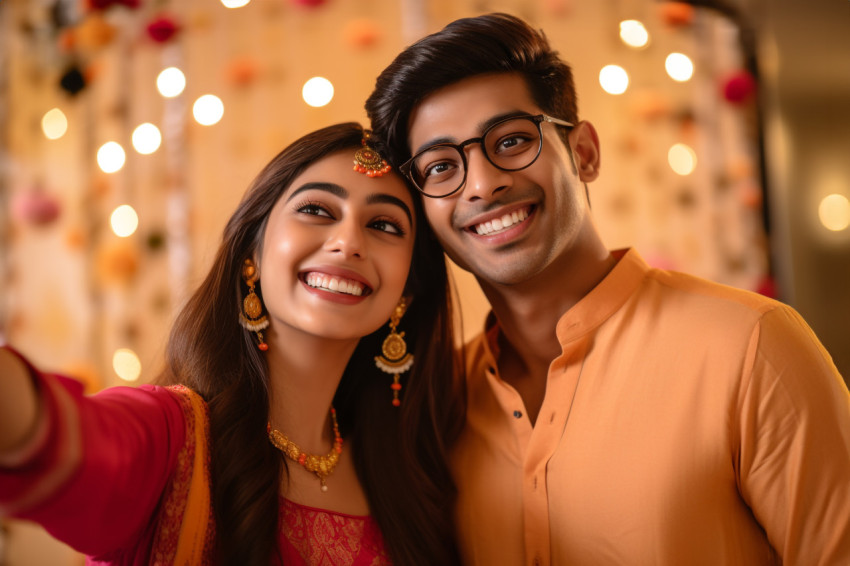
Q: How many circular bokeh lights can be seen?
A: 14